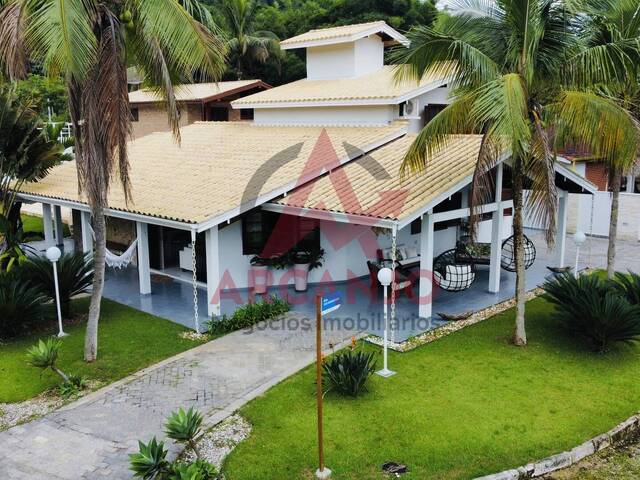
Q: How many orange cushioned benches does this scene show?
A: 0